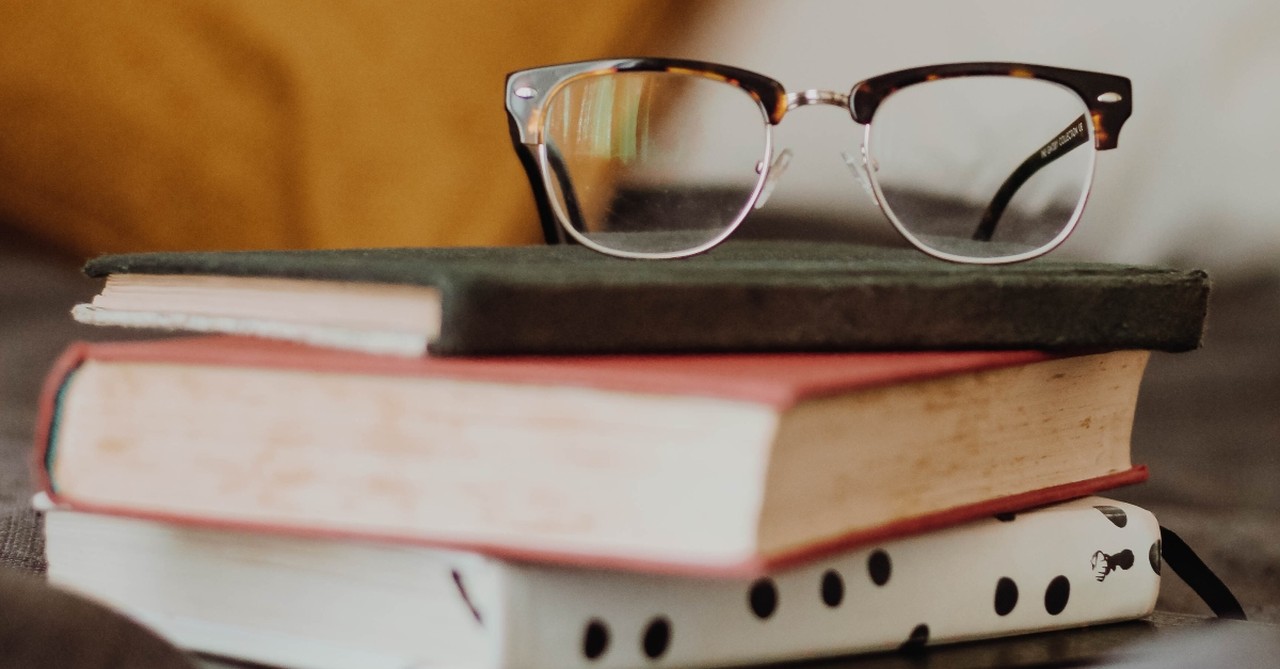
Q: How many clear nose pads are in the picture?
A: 2